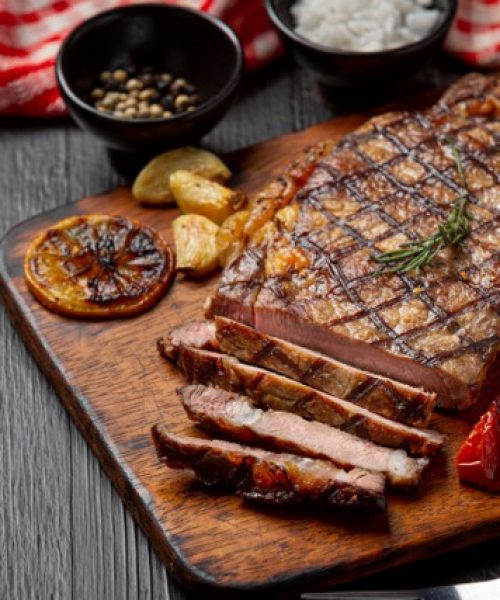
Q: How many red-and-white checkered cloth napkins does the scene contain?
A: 1